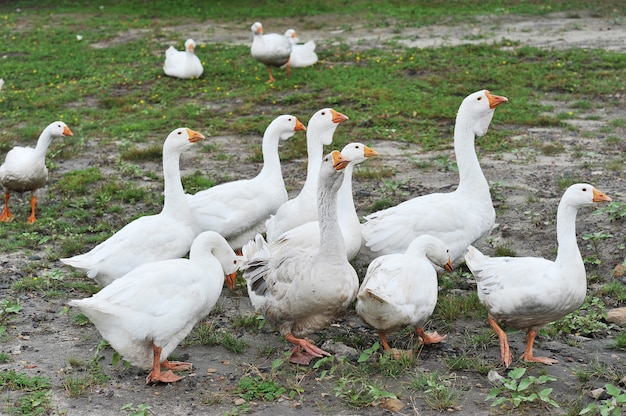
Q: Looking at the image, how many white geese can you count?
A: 13